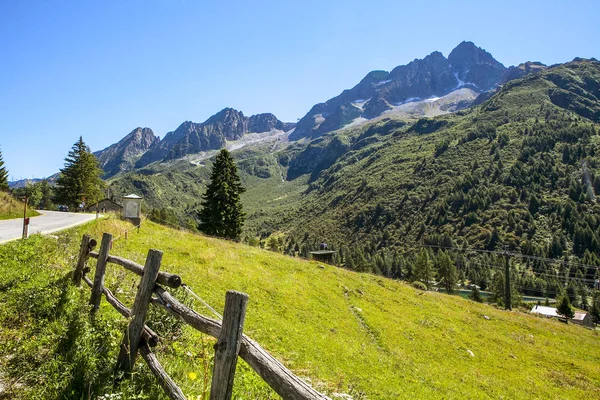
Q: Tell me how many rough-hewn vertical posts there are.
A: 4